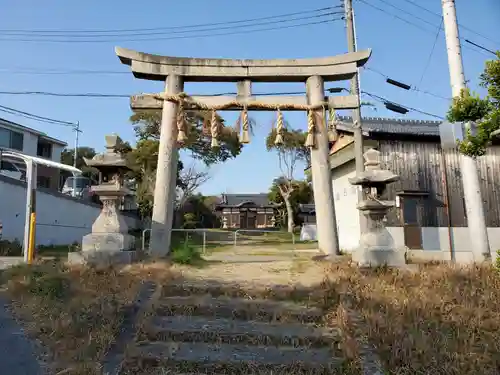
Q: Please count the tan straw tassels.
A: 6